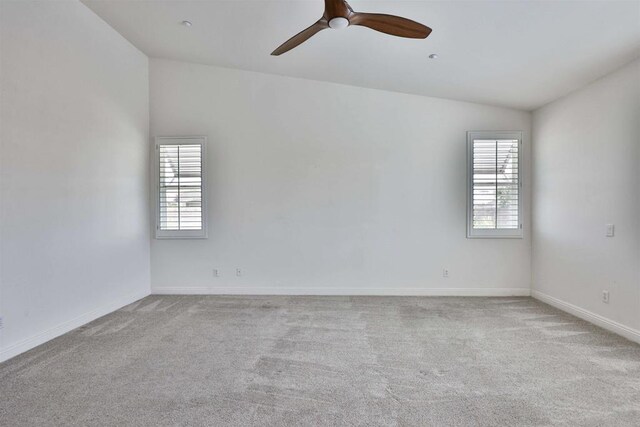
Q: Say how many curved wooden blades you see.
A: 3